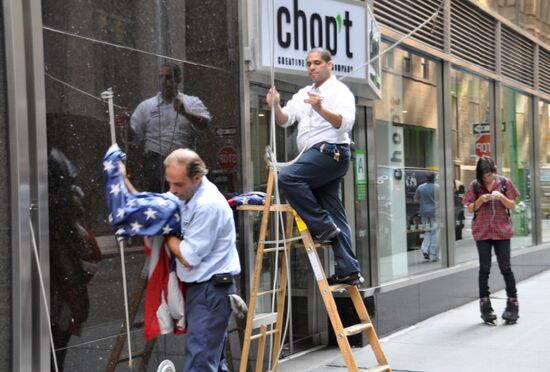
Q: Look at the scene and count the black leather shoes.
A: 2